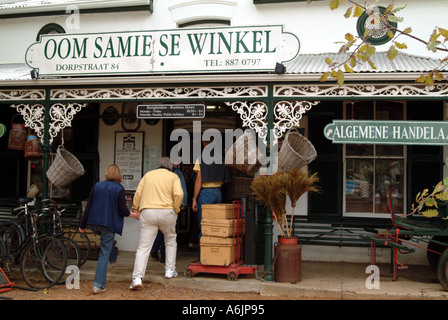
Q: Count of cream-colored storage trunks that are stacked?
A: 3